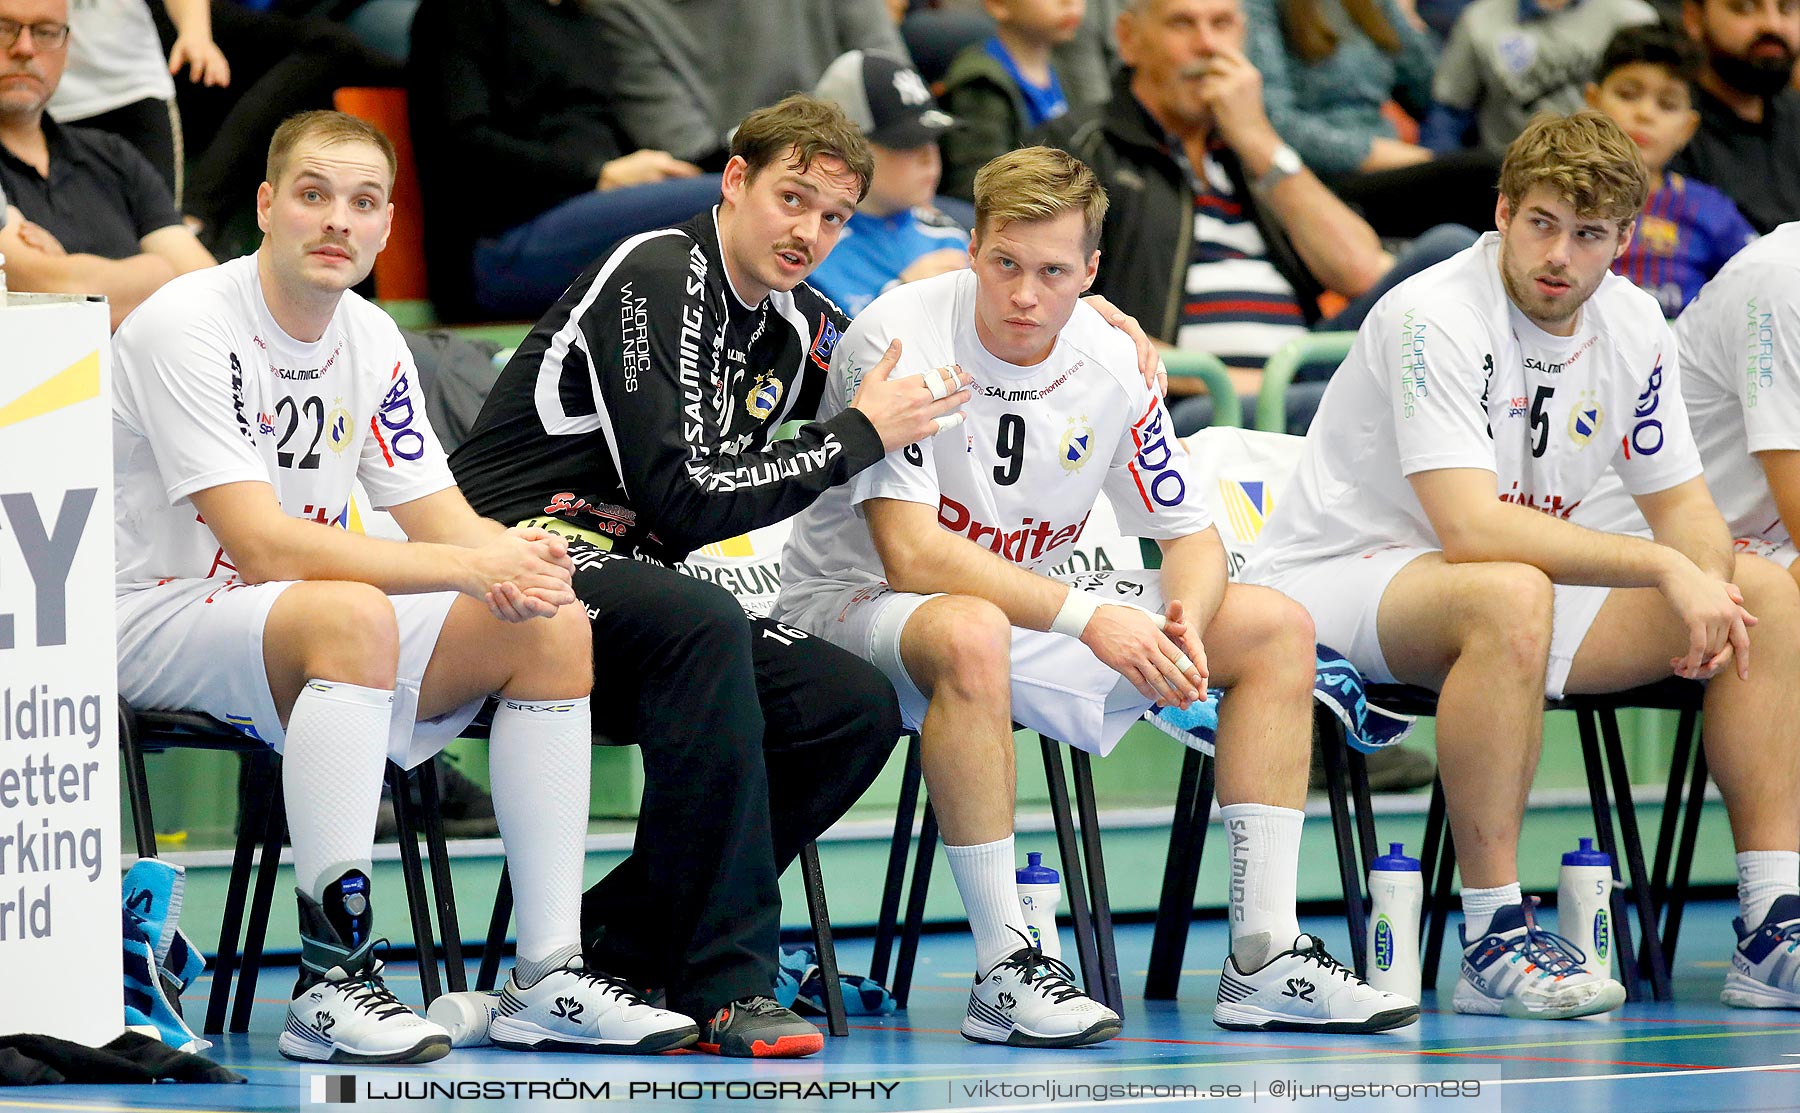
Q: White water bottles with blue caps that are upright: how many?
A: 3